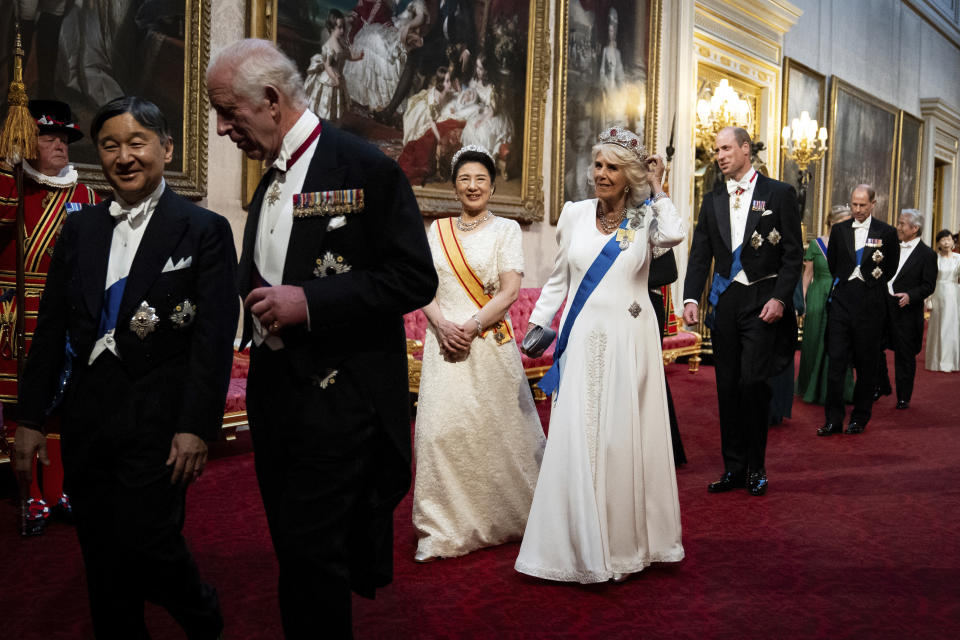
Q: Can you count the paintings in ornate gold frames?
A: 6